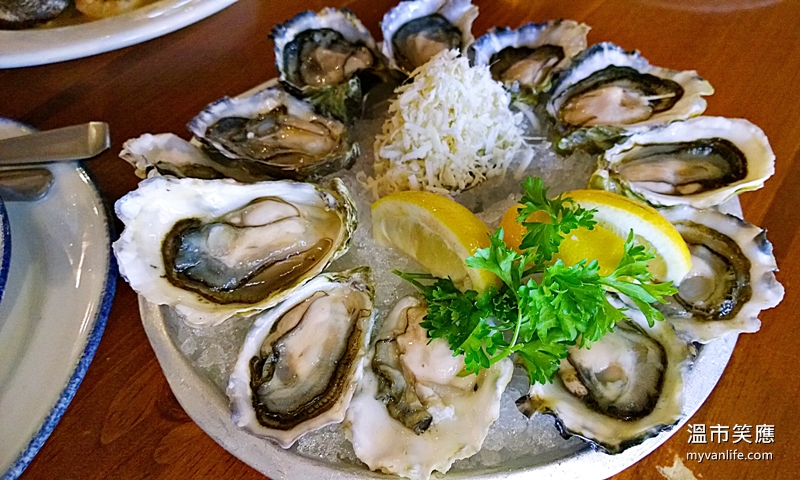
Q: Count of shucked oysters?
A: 12